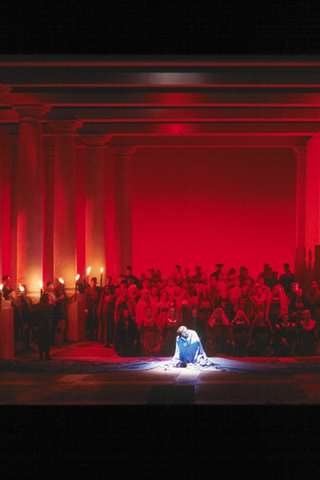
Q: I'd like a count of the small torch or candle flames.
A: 7